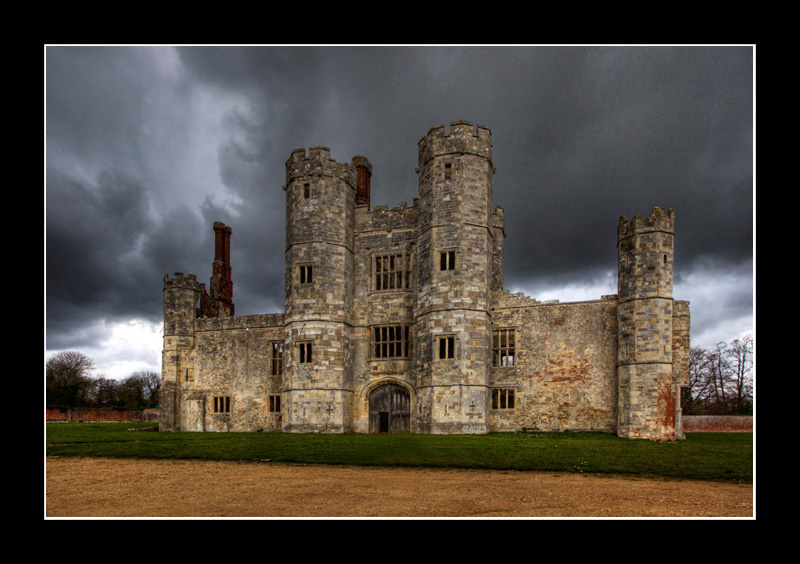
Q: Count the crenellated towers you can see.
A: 4